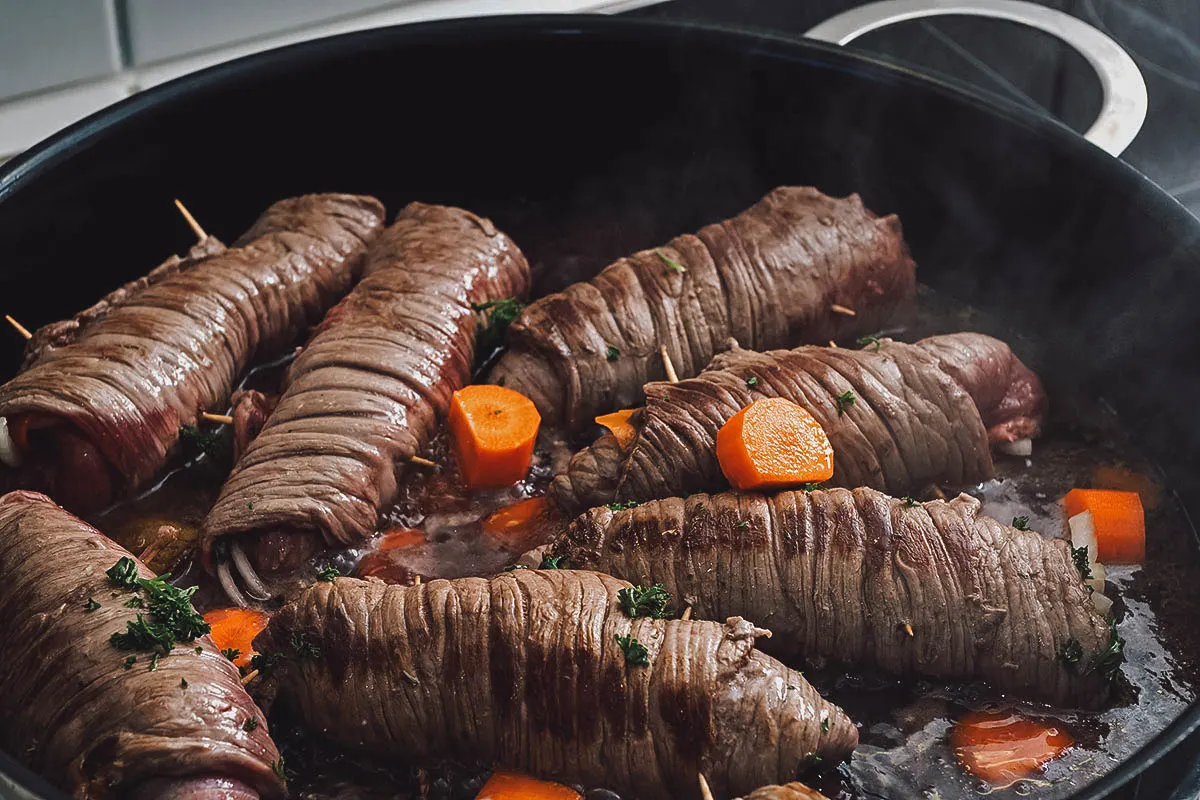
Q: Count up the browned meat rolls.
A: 7